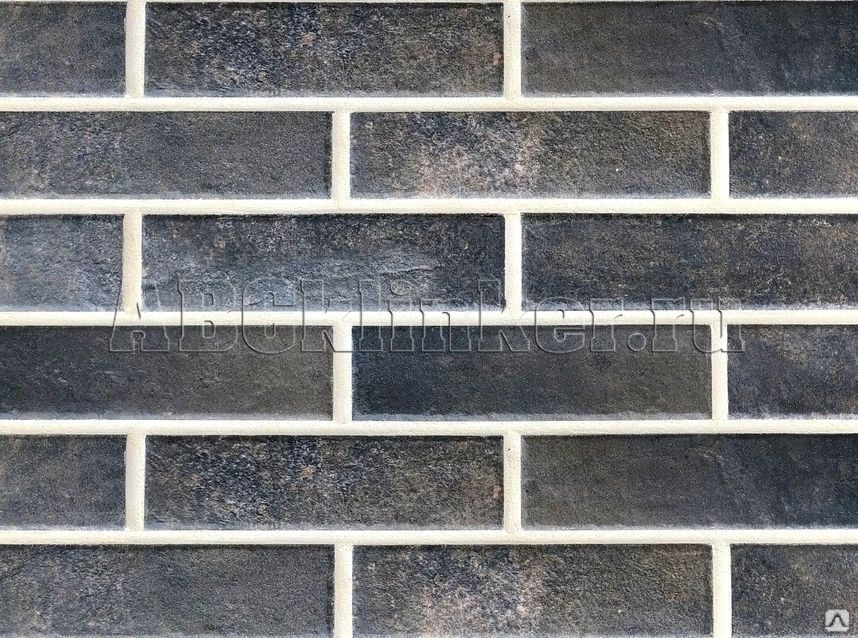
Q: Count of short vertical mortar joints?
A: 12